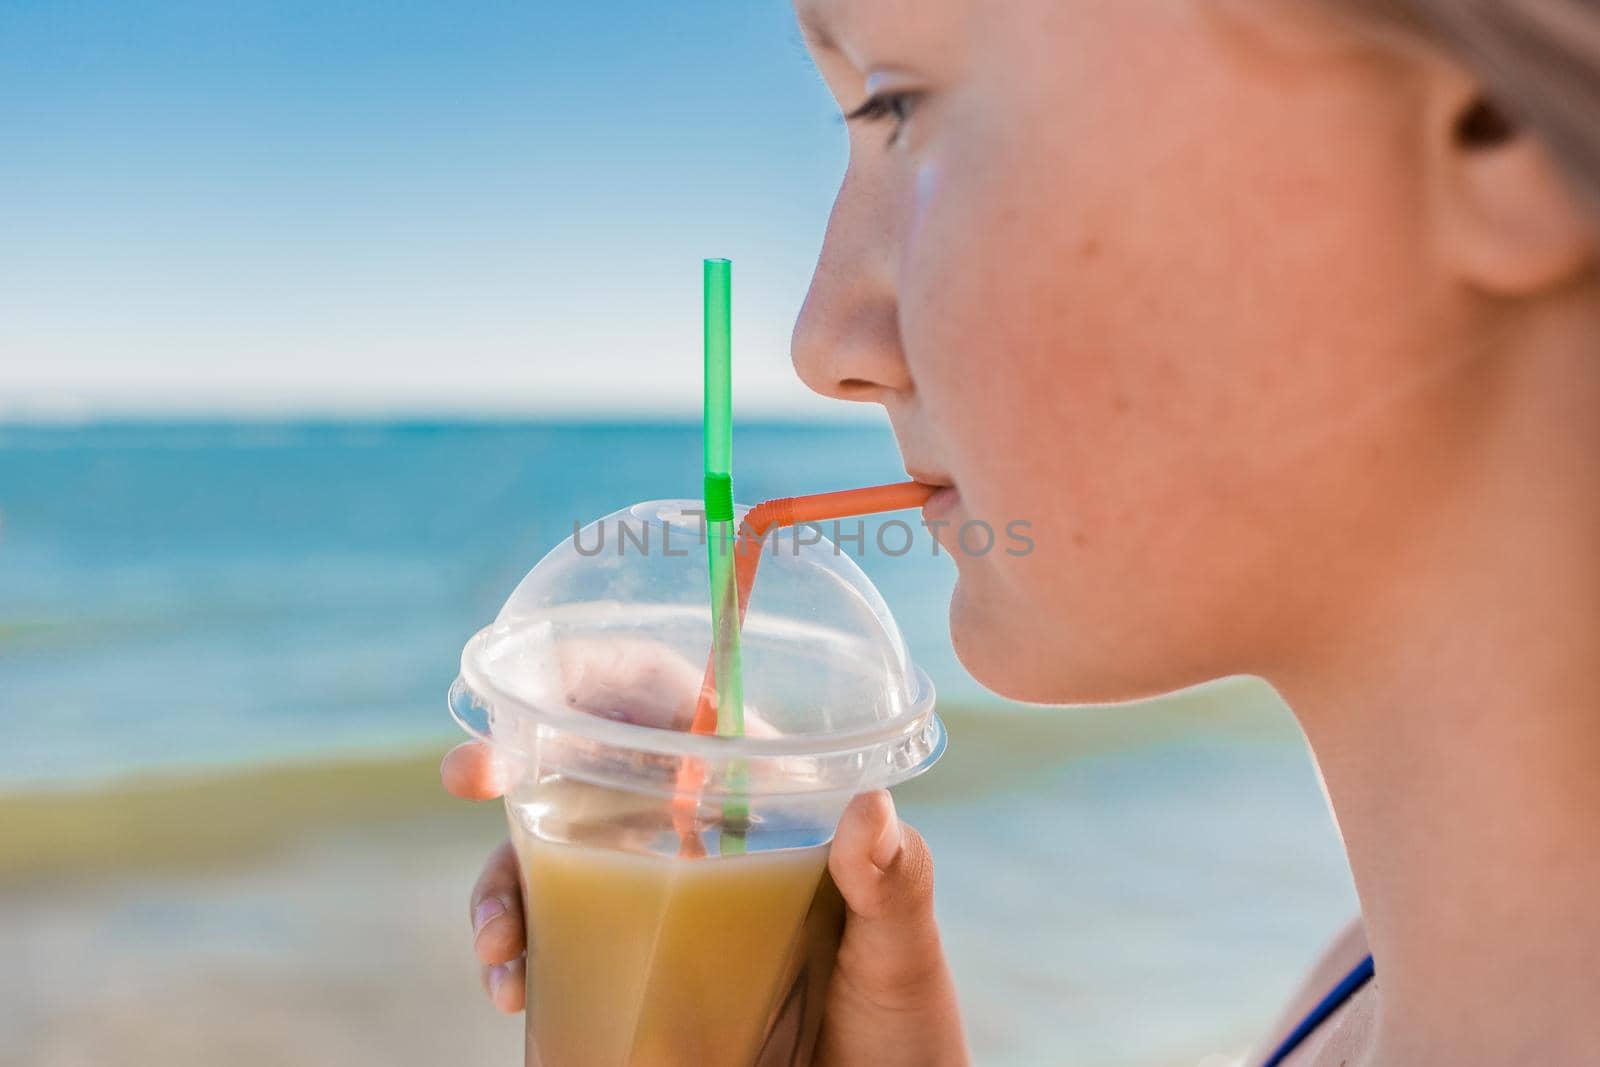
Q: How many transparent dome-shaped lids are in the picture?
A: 1